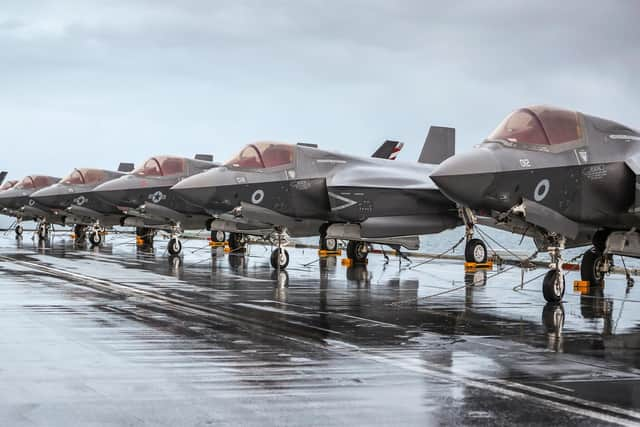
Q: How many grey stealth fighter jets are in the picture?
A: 6